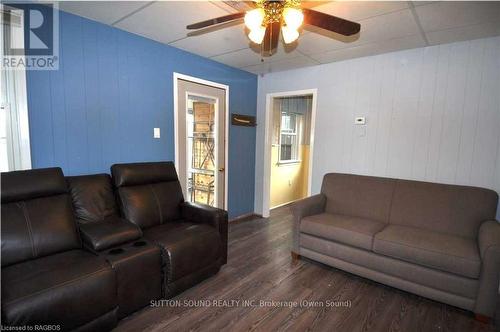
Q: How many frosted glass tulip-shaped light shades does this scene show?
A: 4